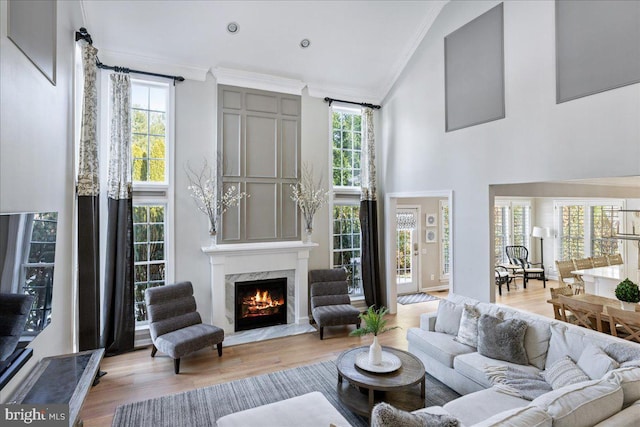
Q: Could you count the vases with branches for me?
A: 2